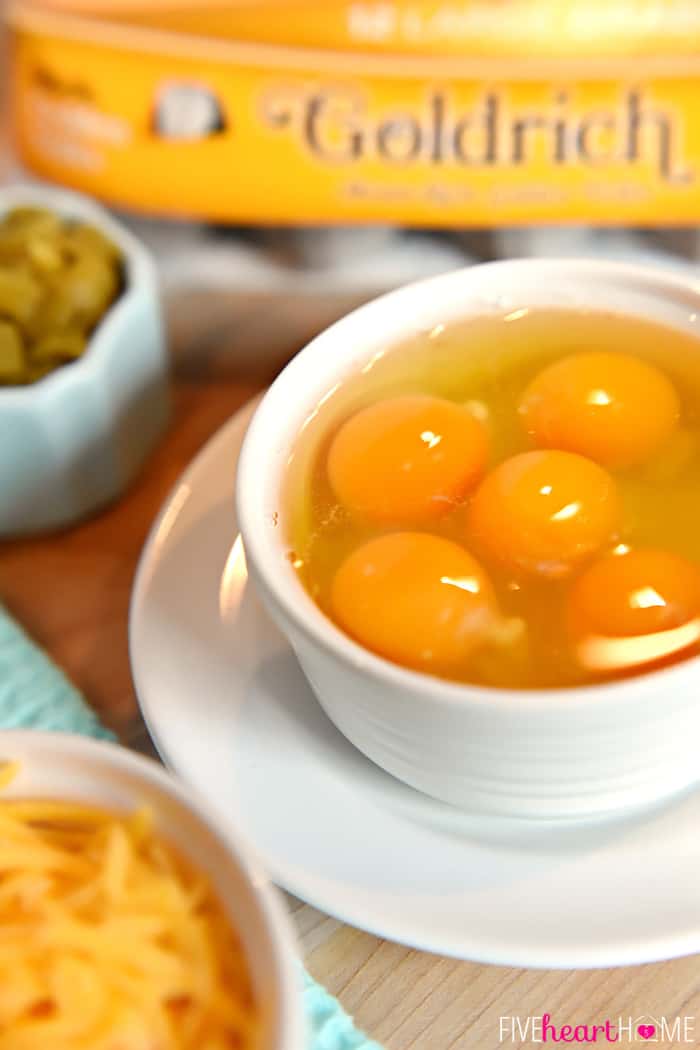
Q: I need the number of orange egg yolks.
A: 5